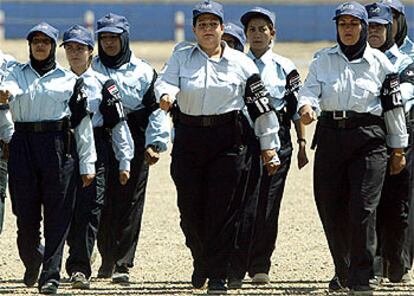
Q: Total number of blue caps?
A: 9